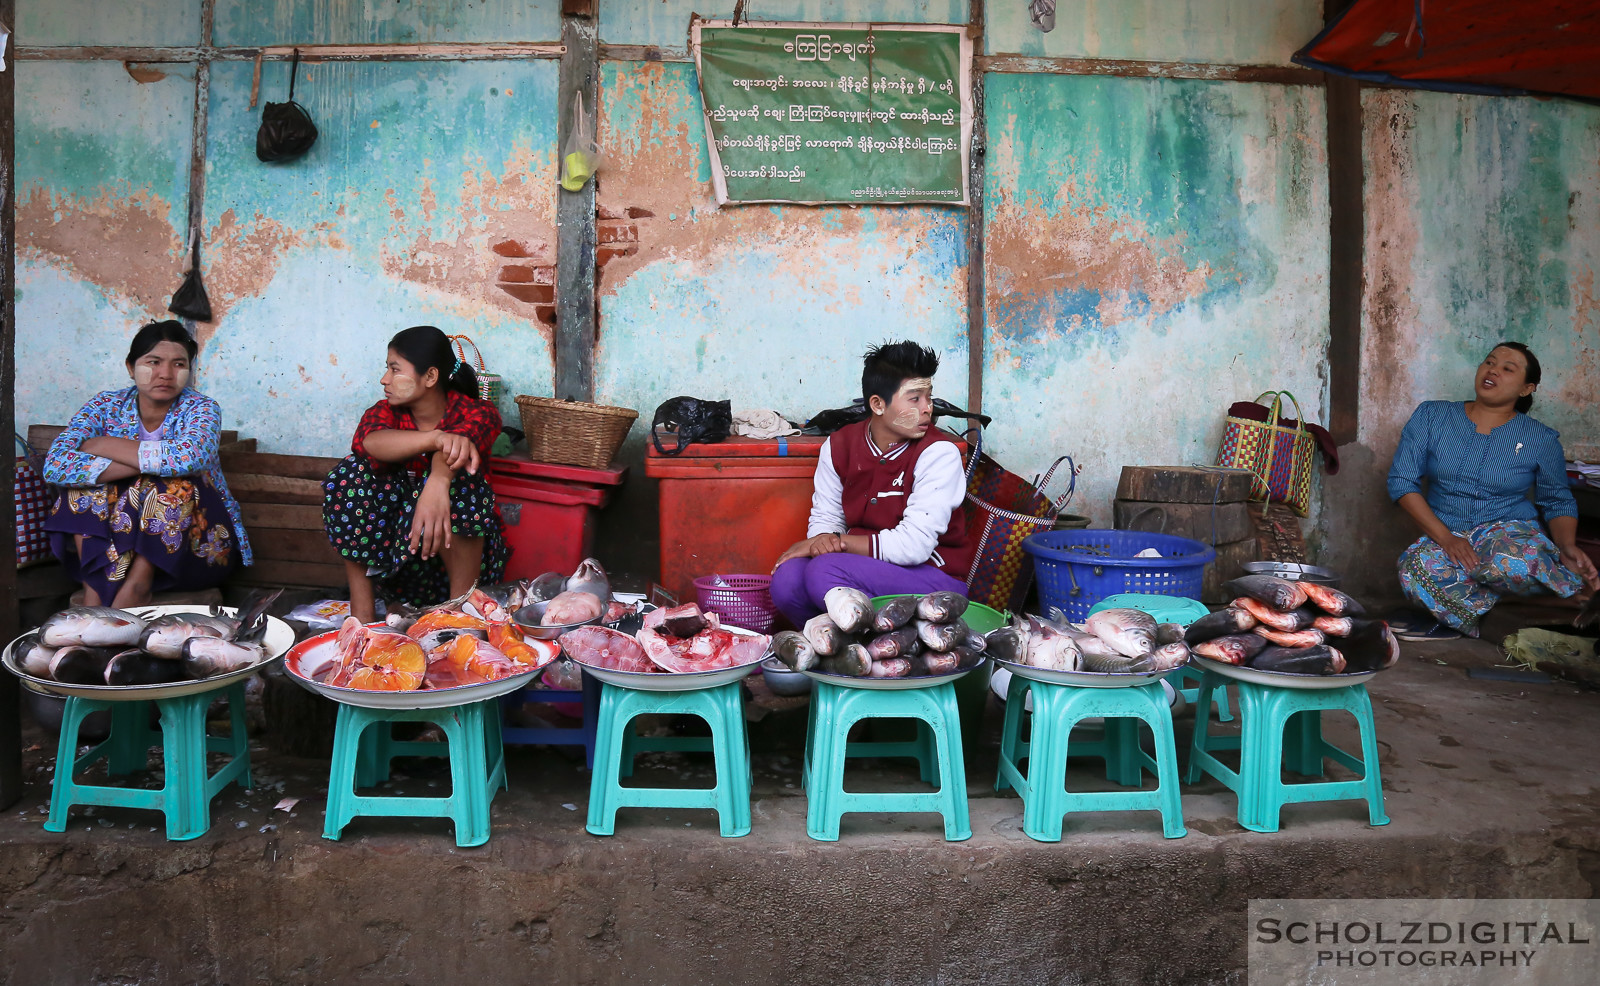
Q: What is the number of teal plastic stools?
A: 7